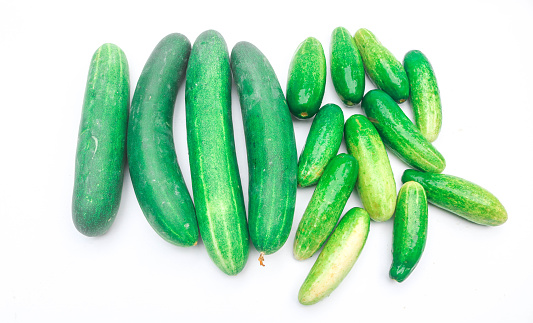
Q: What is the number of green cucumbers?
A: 15